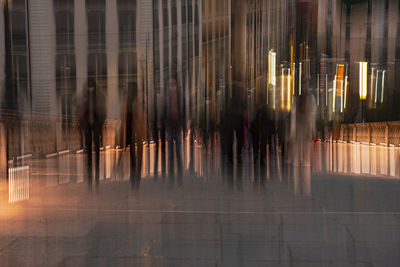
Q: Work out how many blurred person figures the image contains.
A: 6